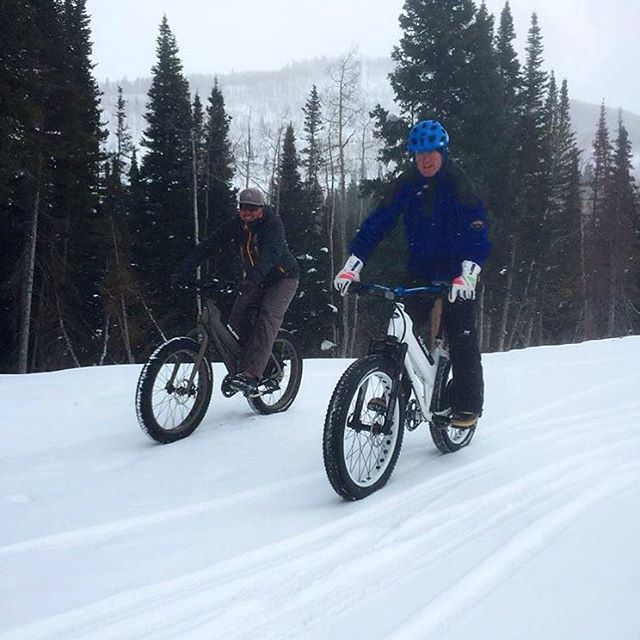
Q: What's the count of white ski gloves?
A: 2